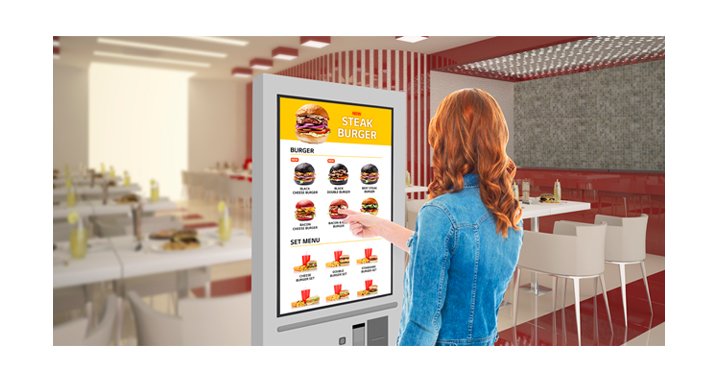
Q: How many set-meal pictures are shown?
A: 6